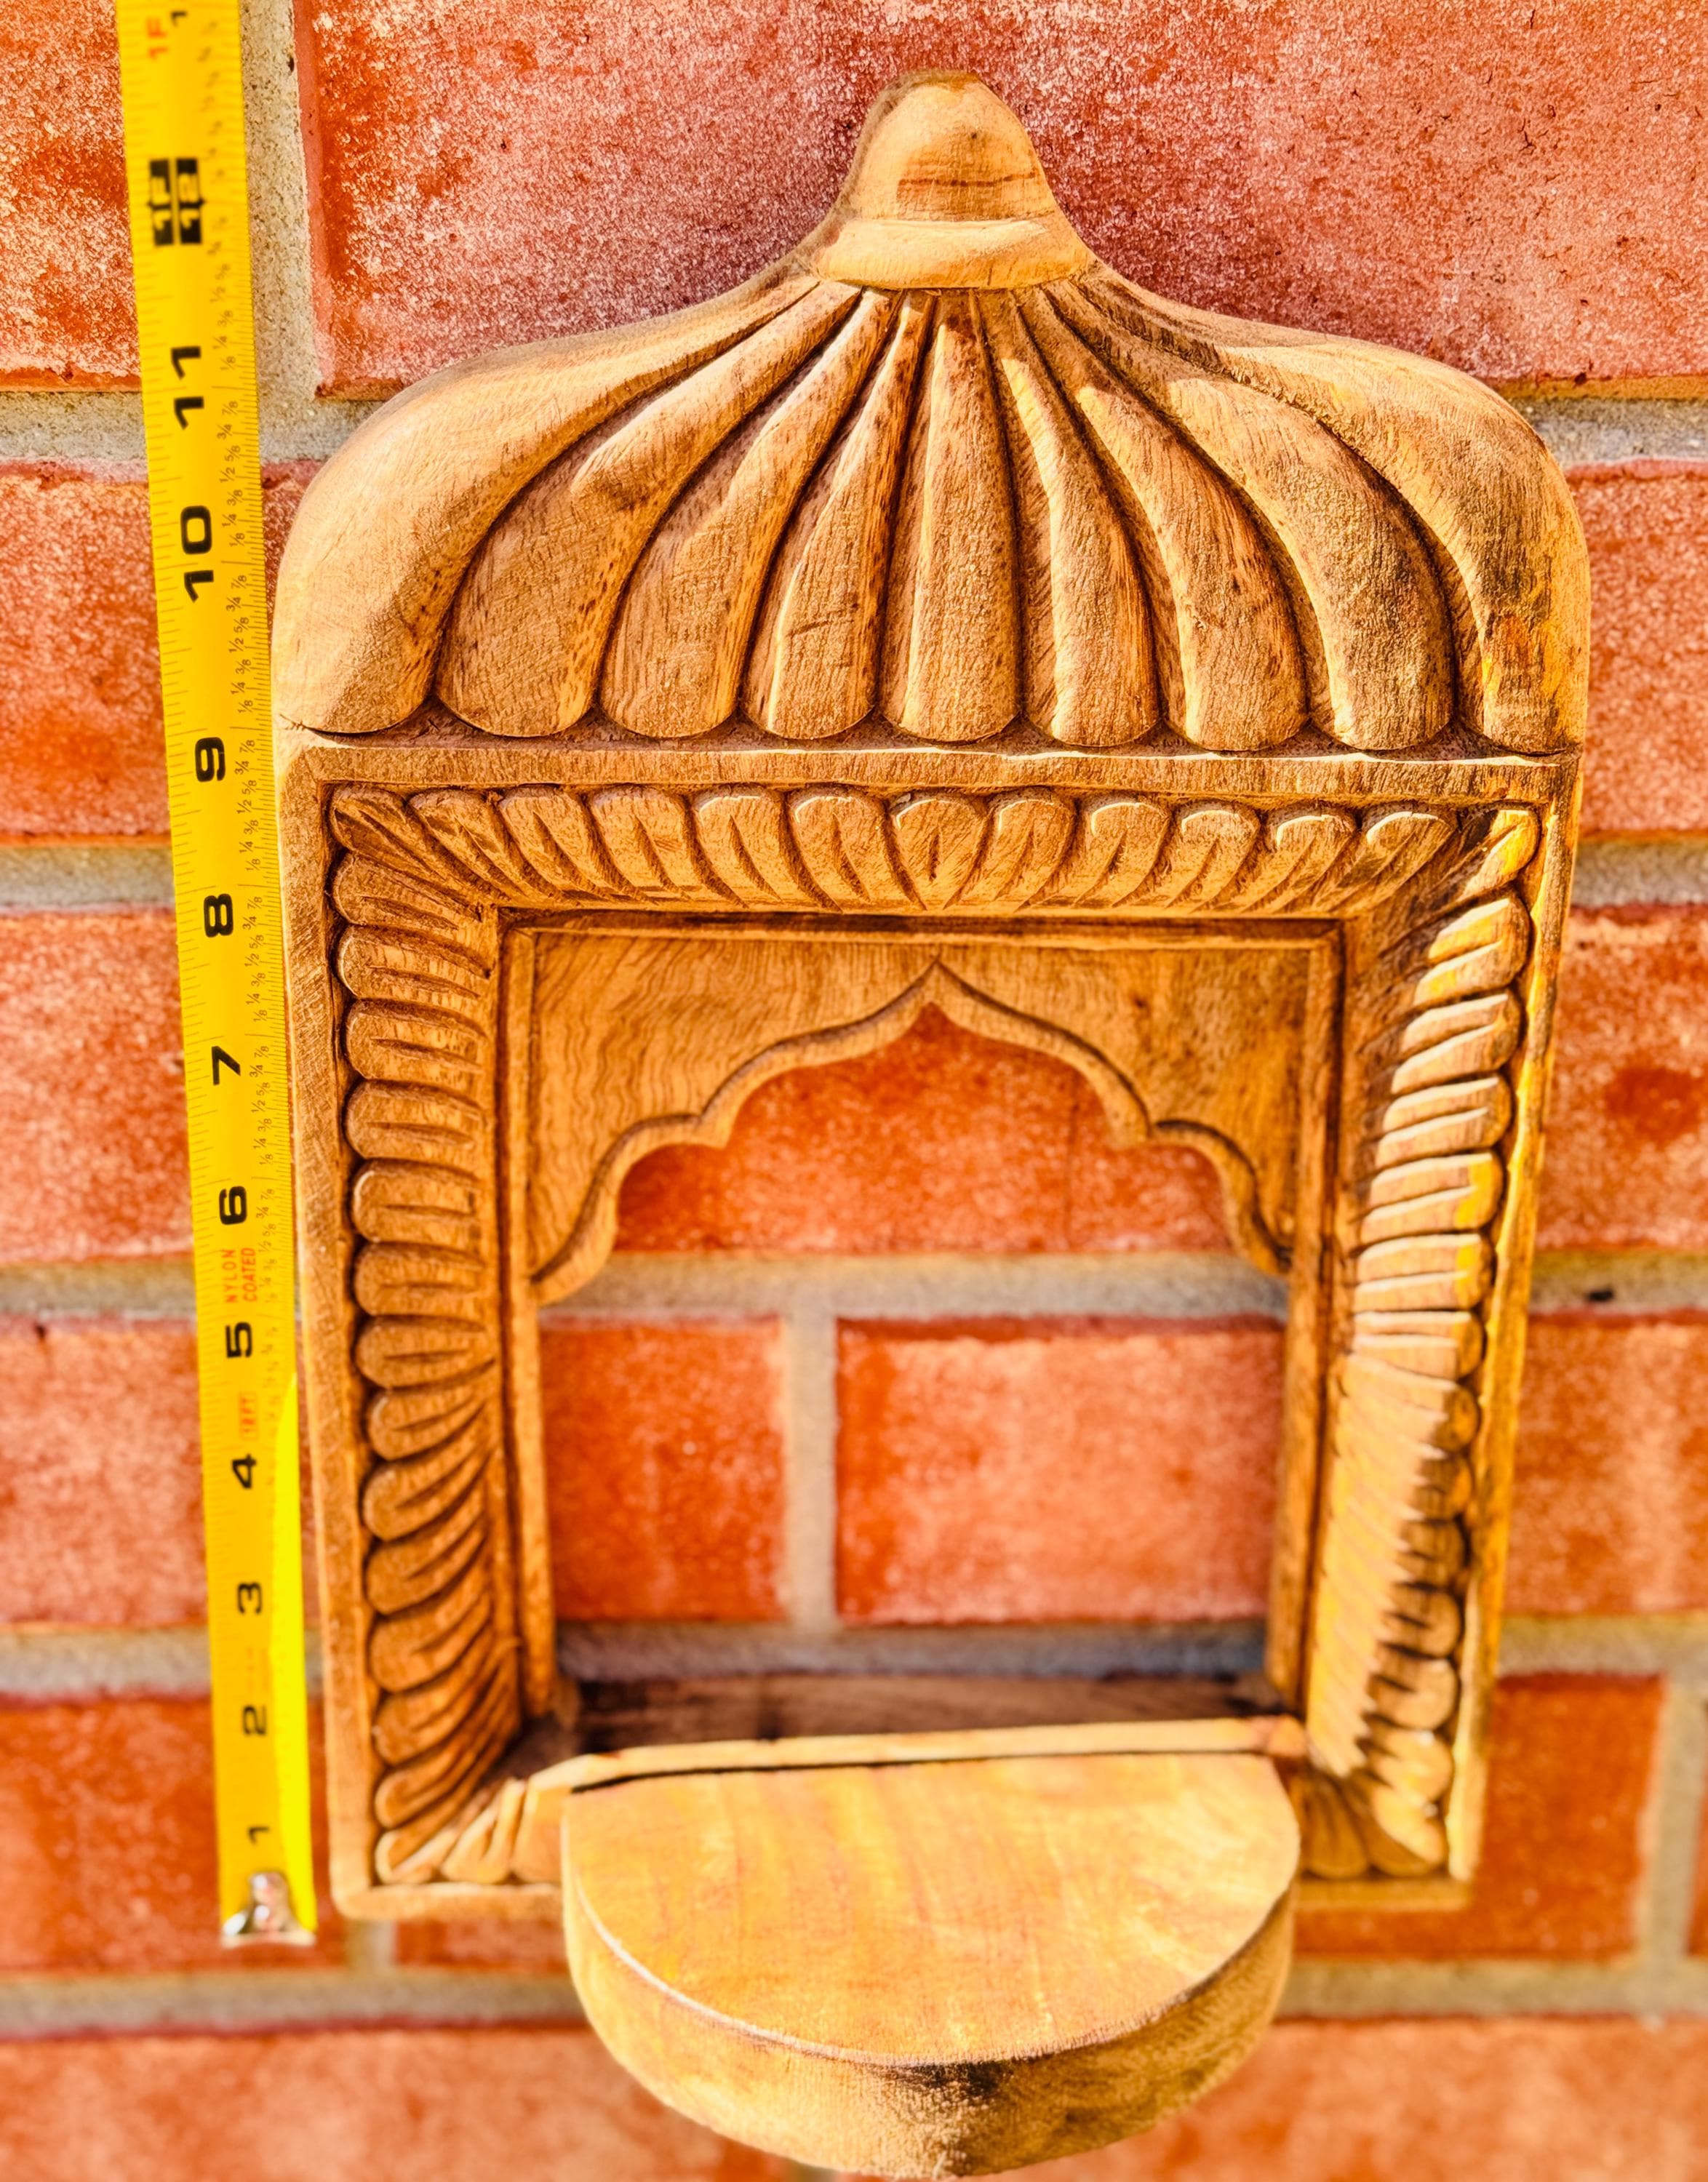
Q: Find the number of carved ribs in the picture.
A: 9